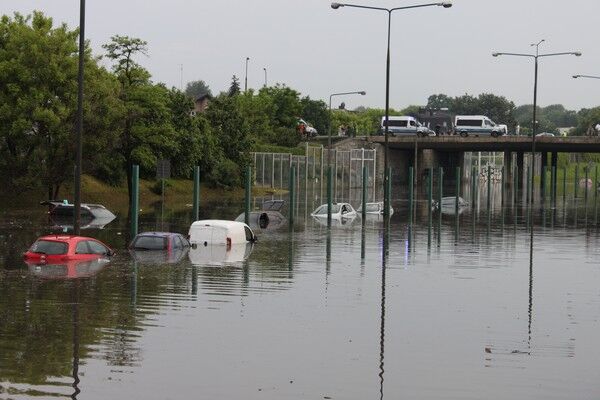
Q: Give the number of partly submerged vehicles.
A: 8